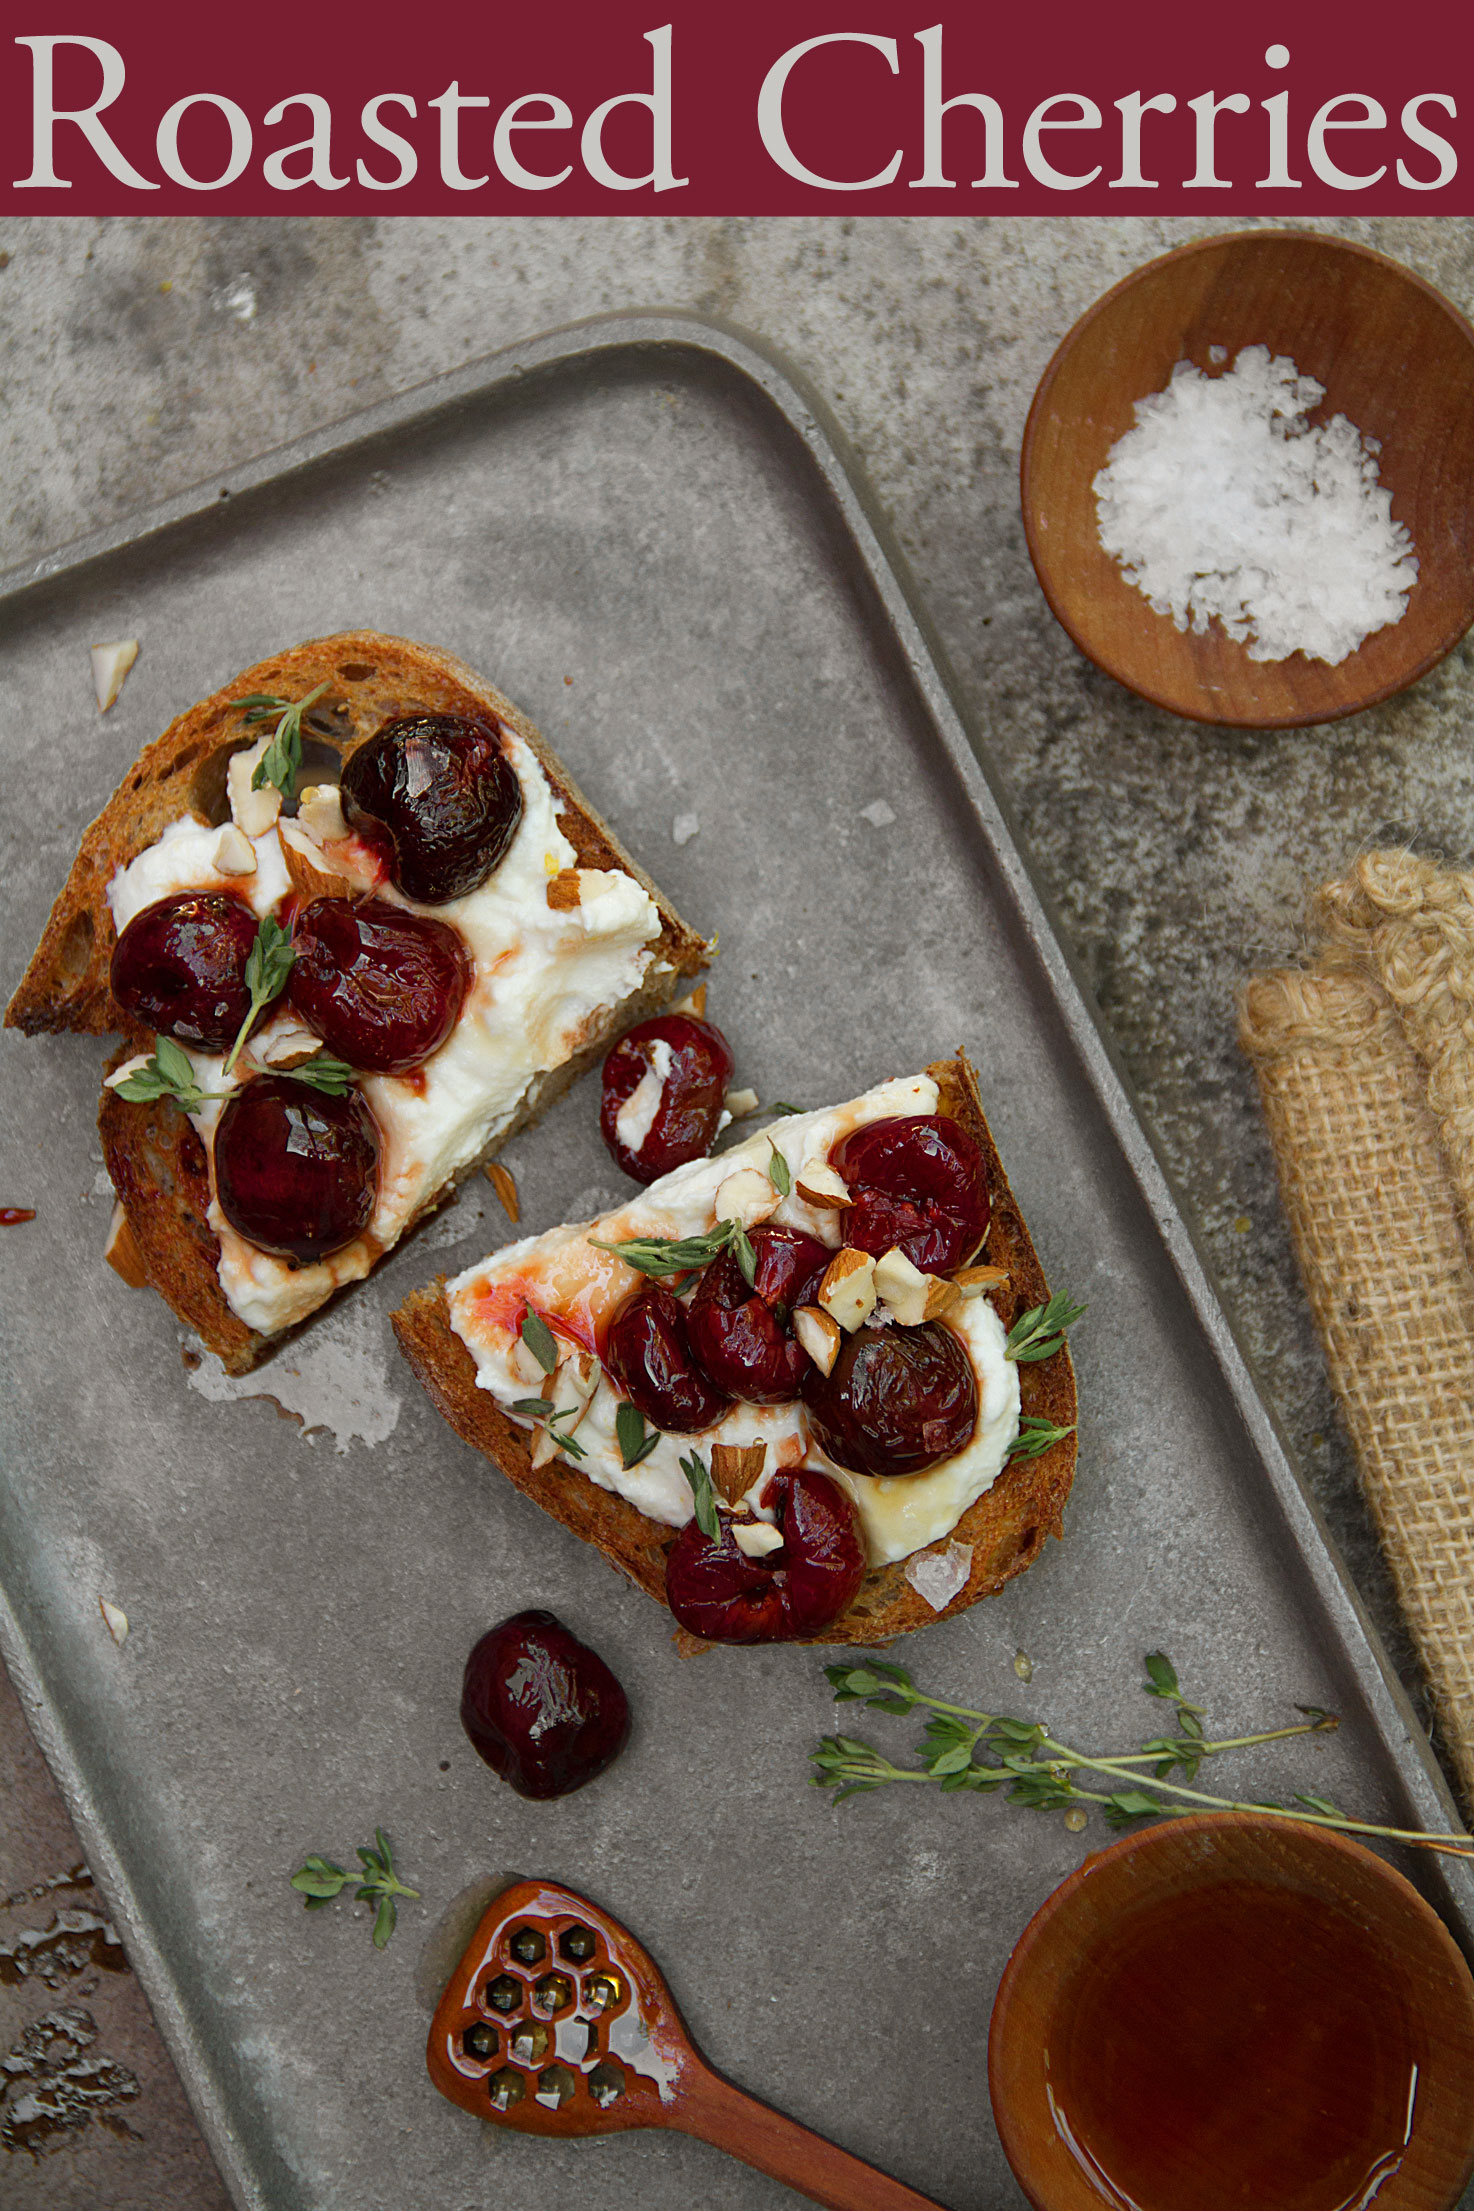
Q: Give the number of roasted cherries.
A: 11